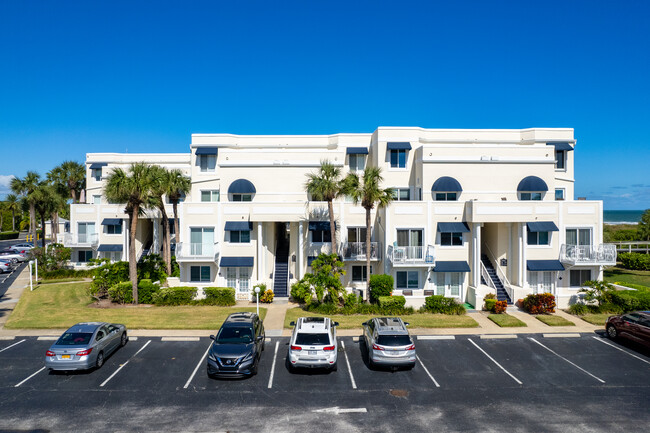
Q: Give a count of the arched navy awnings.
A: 3